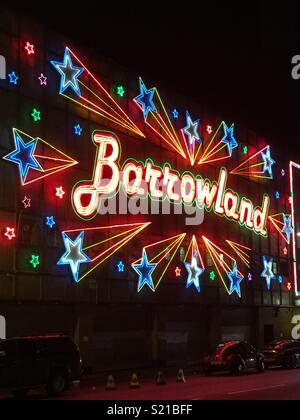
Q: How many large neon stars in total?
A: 12